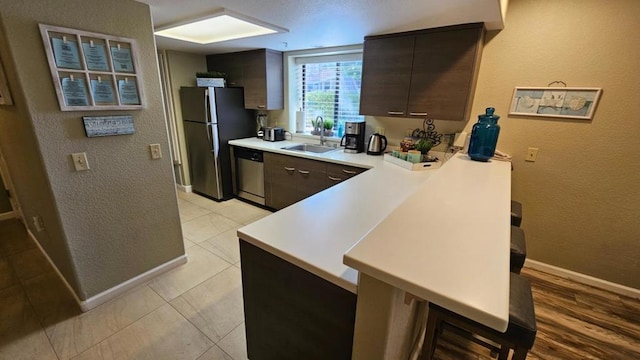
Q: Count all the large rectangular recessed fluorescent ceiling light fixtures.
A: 1